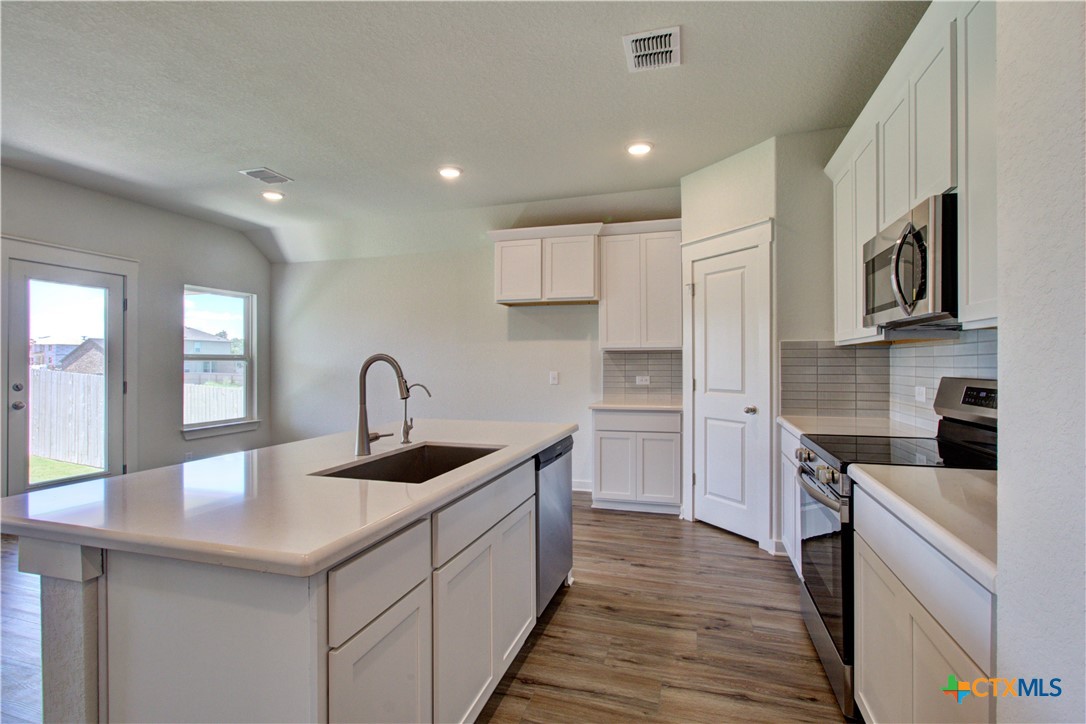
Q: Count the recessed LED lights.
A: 3